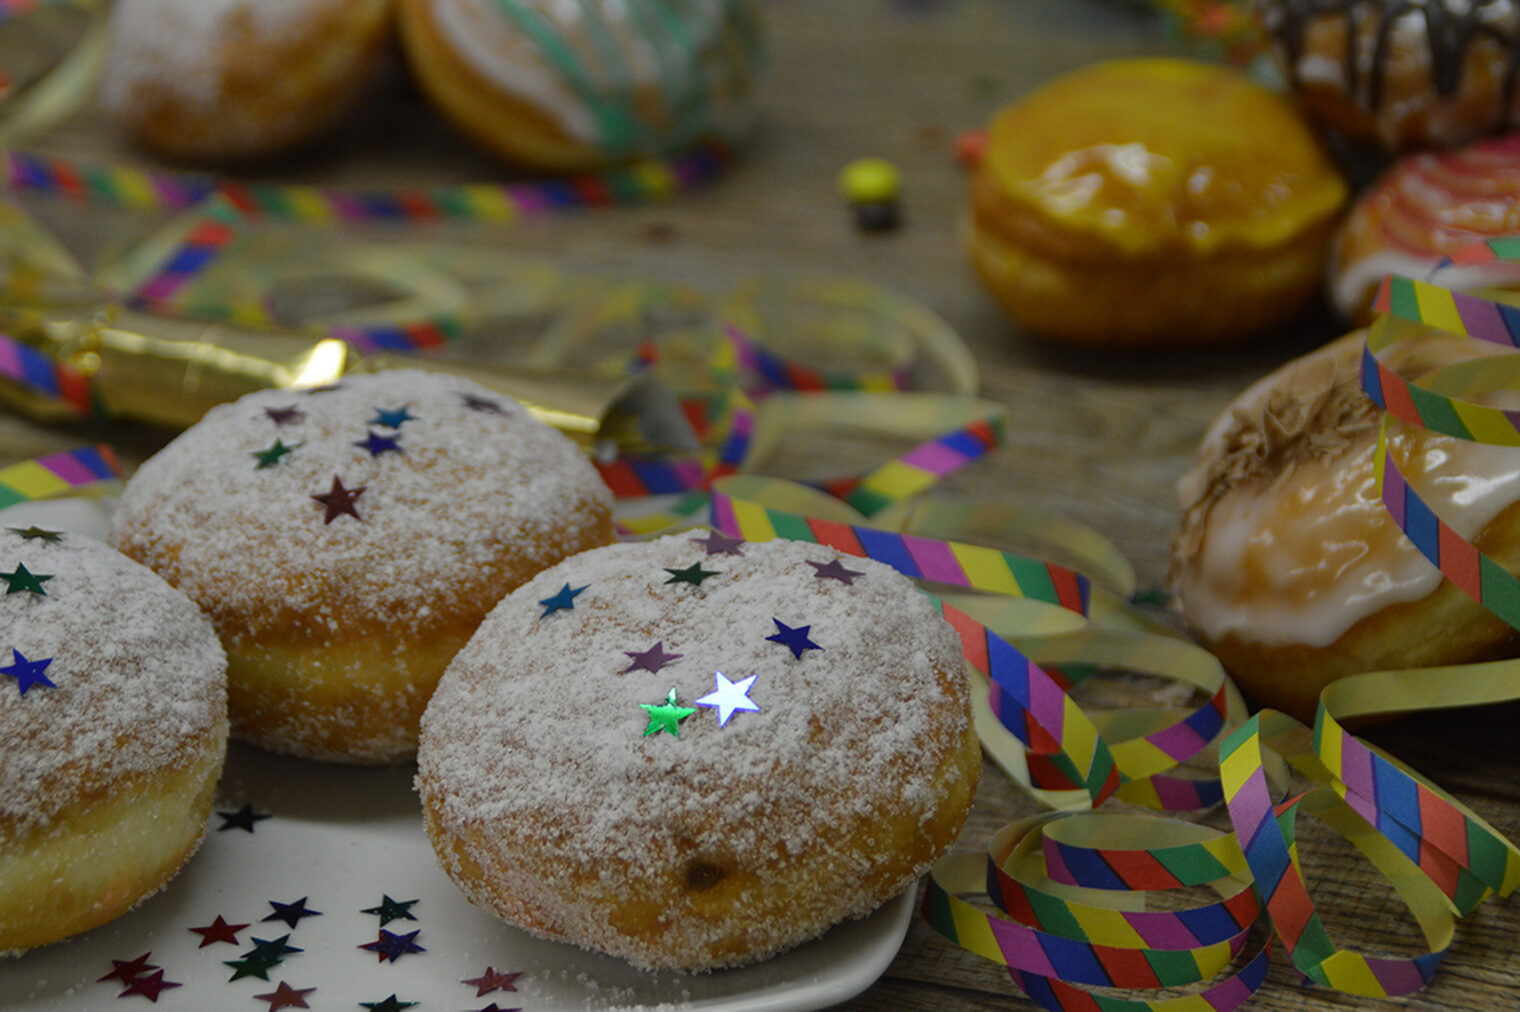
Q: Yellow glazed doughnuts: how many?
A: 1